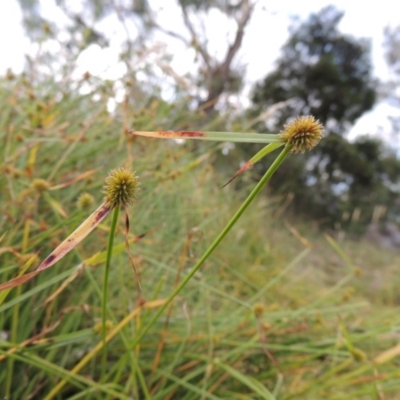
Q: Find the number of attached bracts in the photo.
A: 4